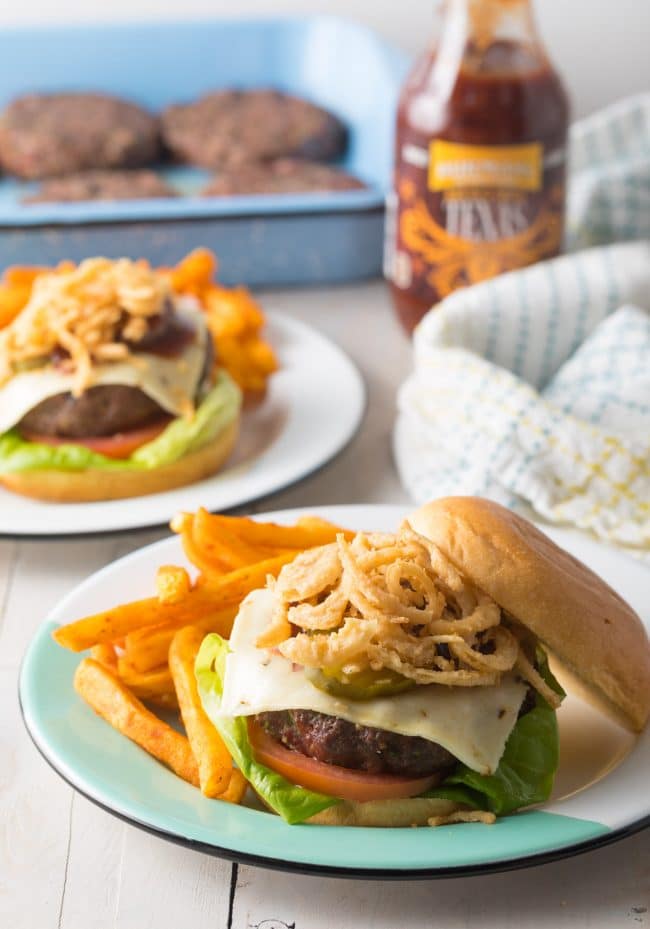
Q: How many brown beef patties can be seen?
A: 6